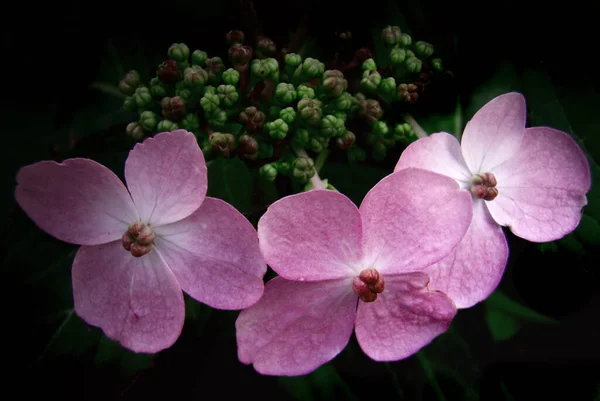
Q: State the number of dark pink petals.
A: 12